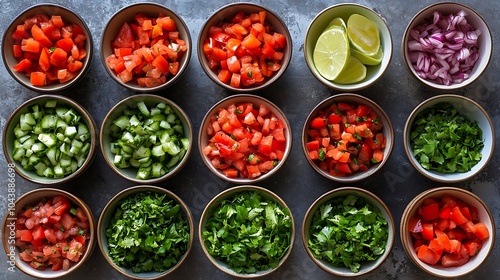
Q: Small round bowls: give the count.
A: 15